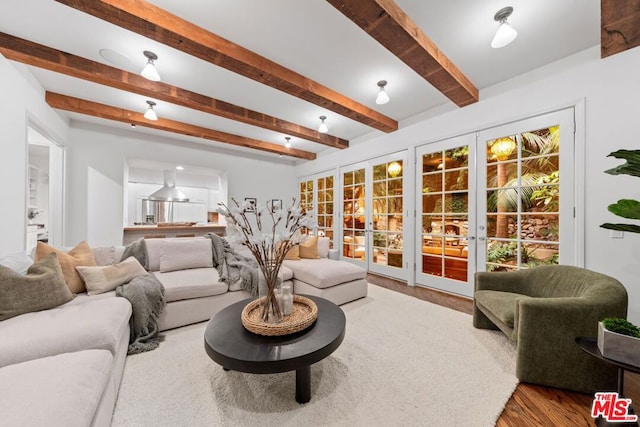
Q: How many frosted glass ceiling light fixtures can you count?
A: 6